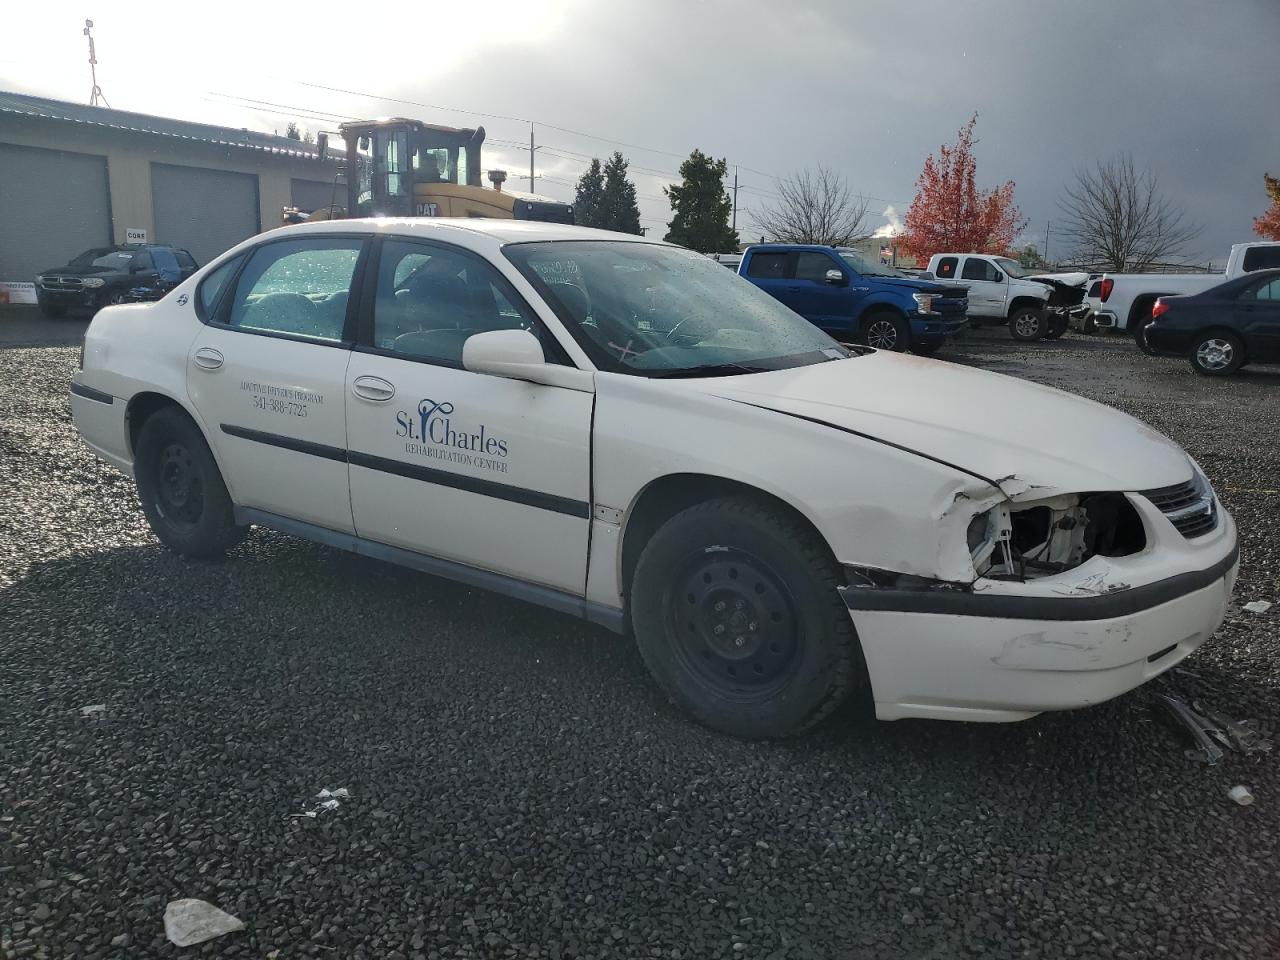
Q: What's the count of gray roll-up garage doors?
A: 3